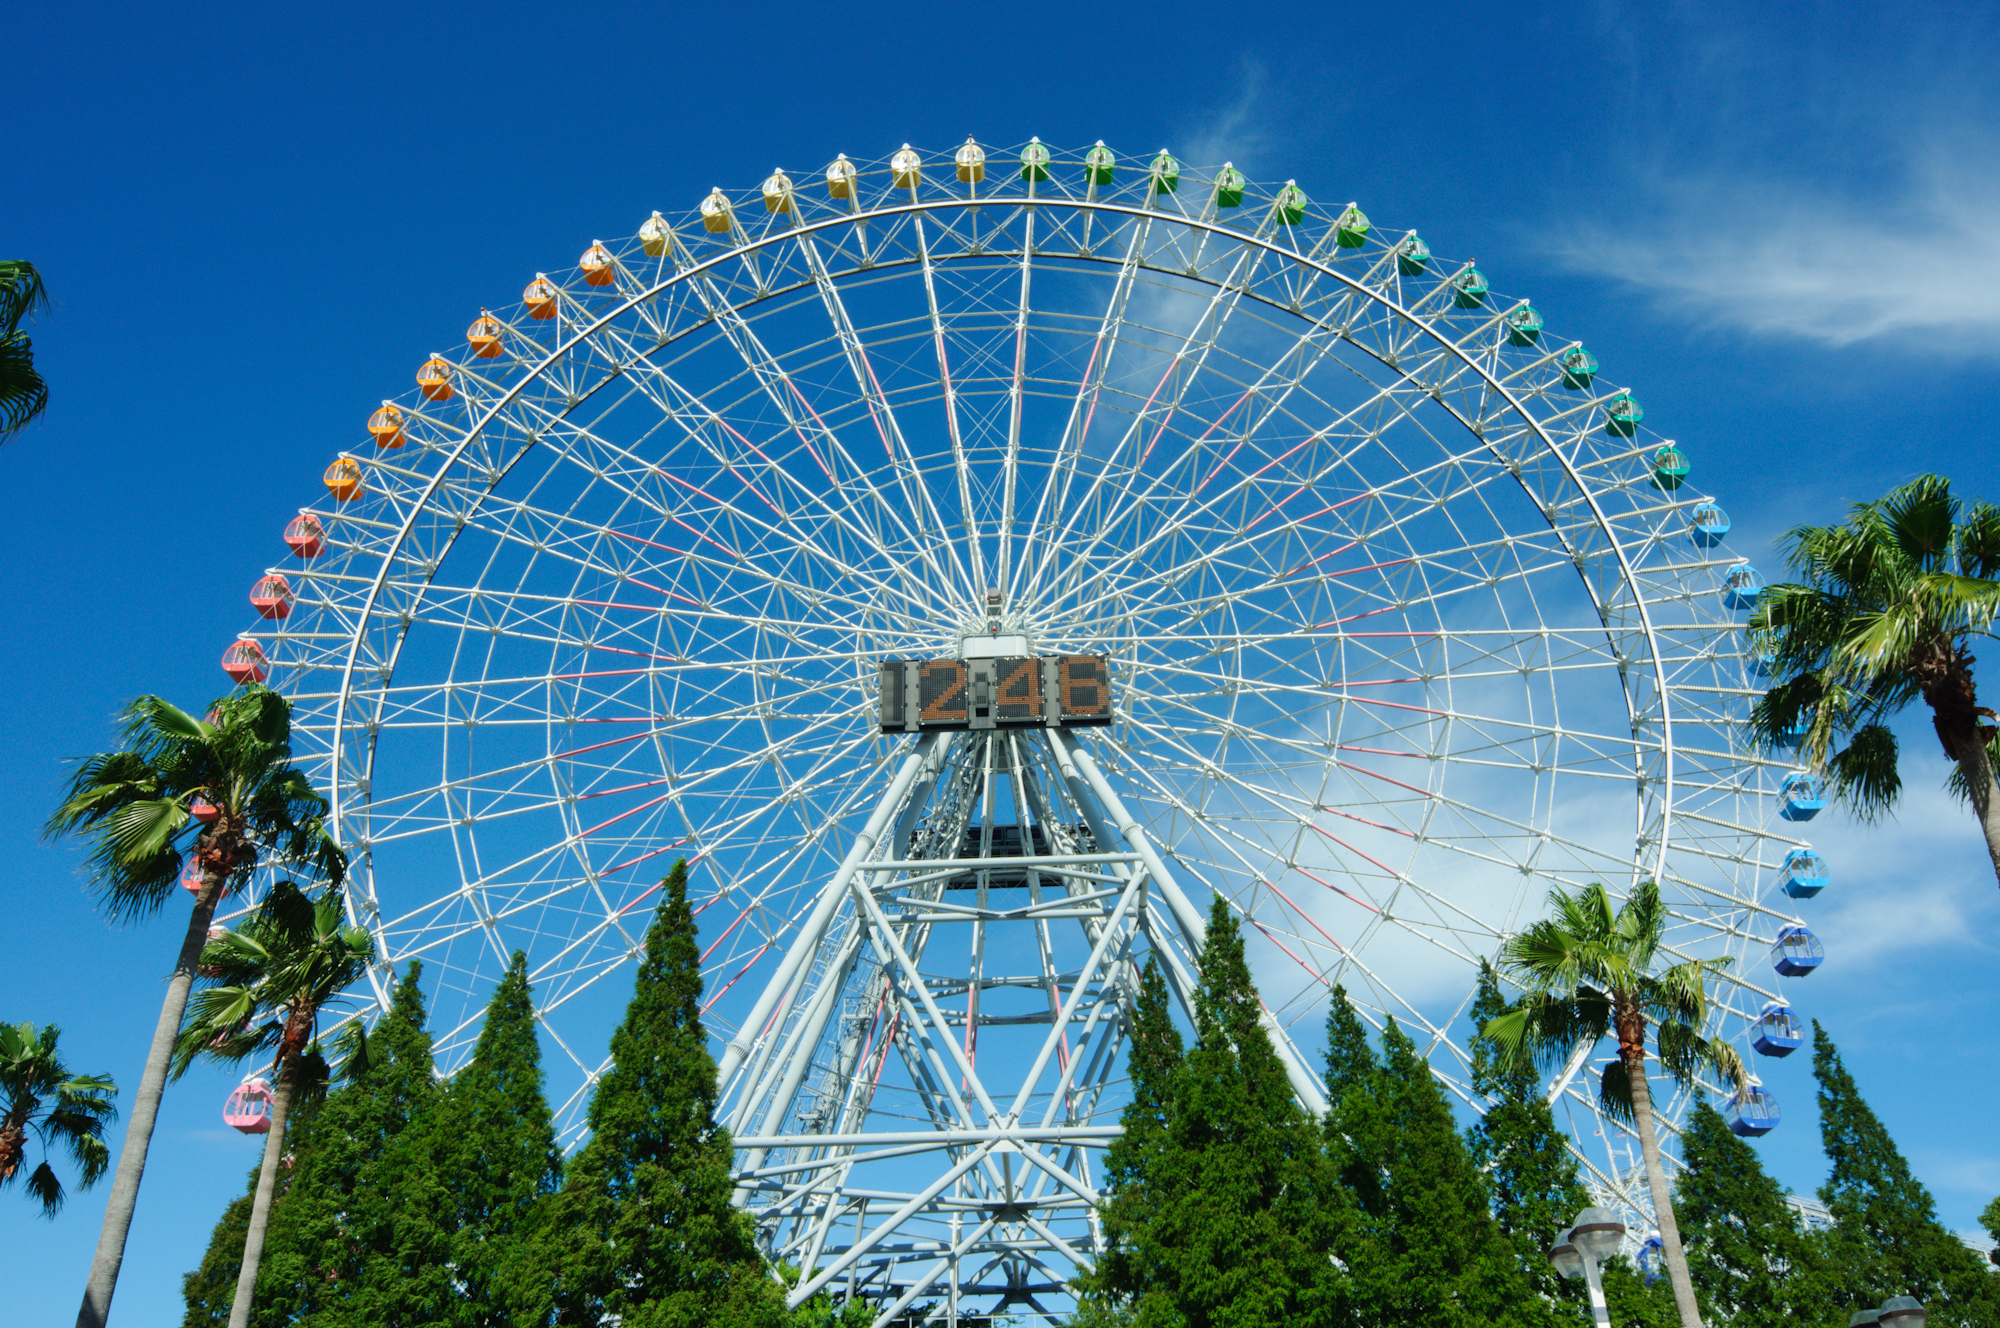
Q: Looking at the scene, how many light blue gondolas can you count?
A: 6